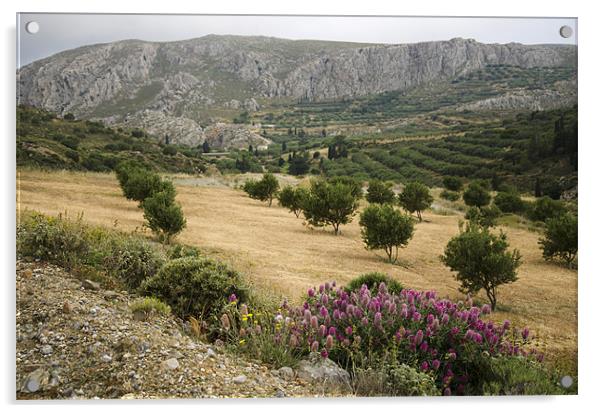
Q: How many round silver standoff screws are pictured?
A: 4